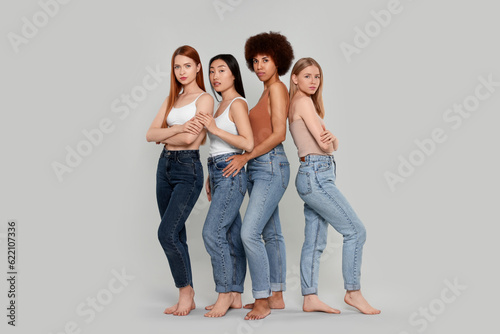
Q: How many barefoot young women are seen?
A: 4